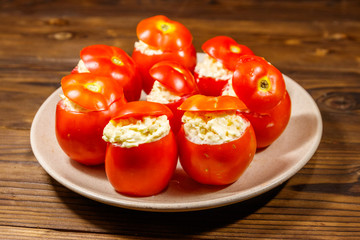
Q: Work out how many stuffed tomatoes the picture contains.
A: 8